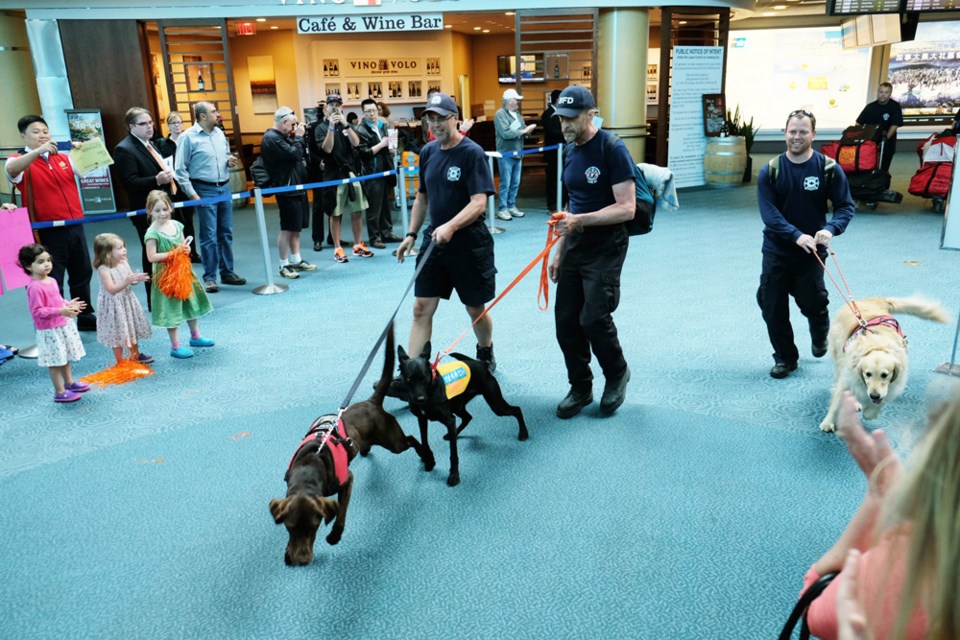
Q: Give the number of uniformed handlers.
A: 3